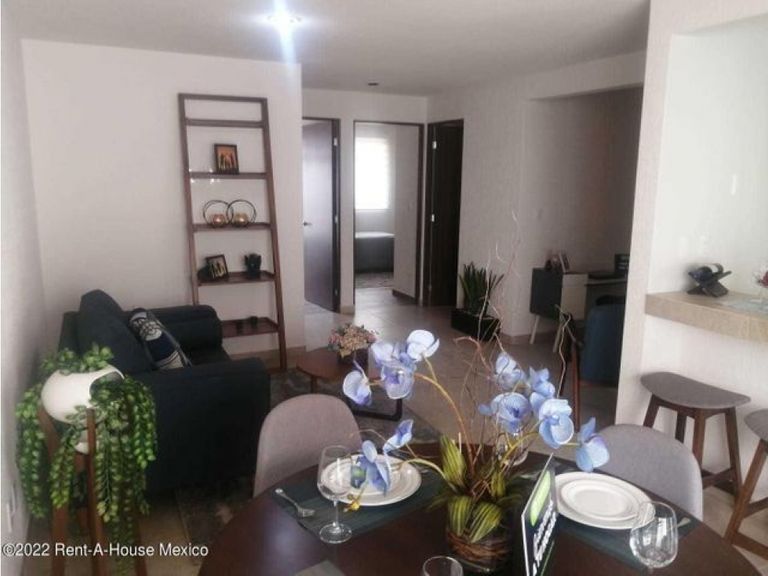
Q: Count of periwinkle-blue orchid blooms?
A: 11